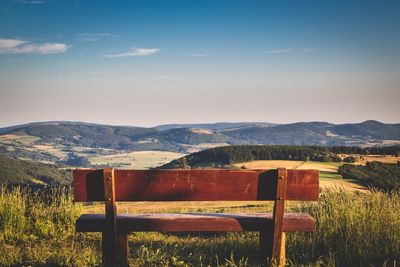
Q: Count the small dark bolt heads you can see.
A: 4